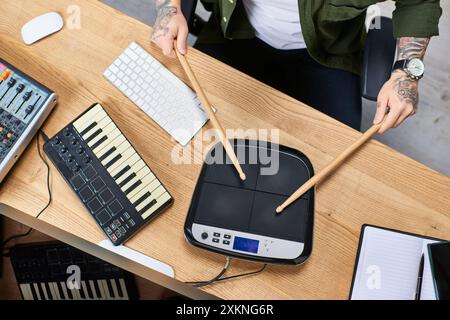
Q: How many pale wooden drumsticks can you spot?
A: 2